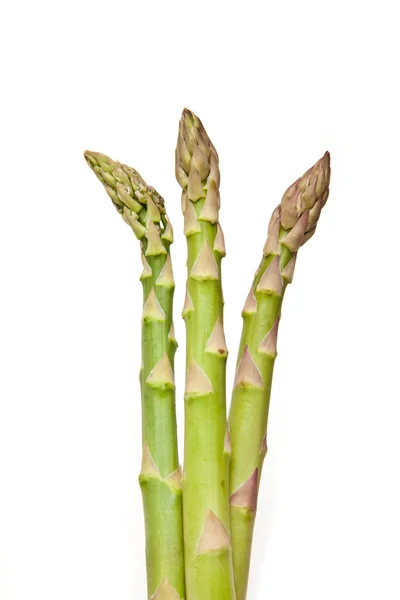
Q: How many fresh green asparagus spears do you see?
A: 3